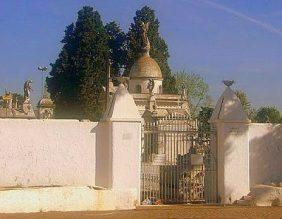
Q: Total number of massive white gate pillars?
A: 2